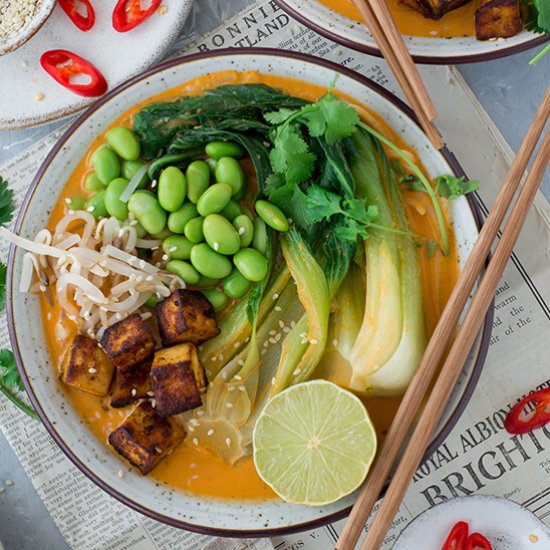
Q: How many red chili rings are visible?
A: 6